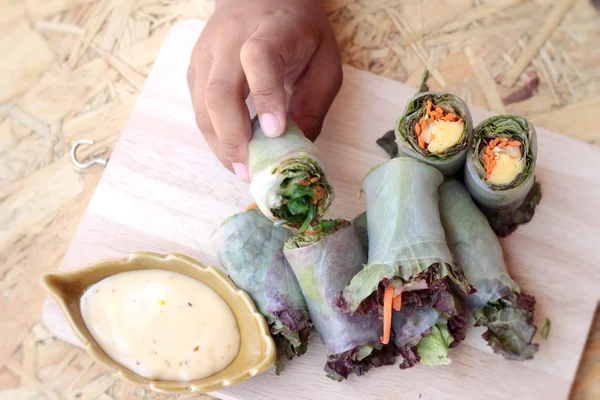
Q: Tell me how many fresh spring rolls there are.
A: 8